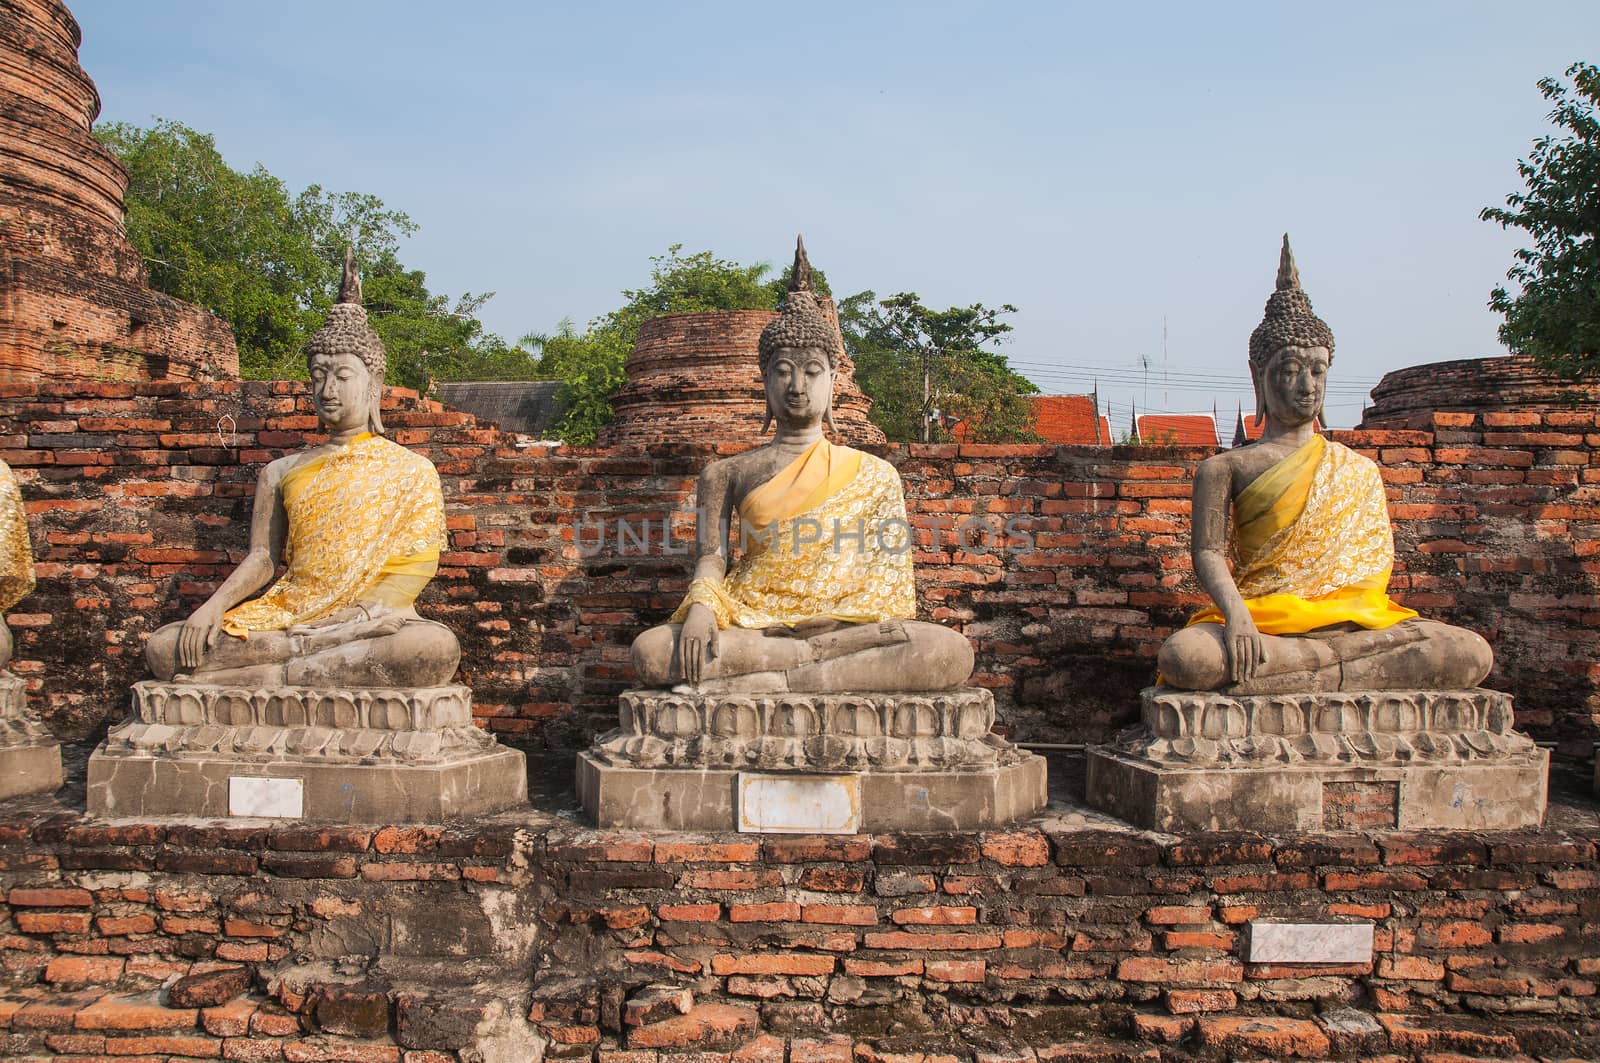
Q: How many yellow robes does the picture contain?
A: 4